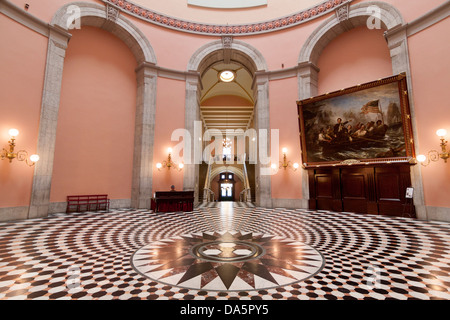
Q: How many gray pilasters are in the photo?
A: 6